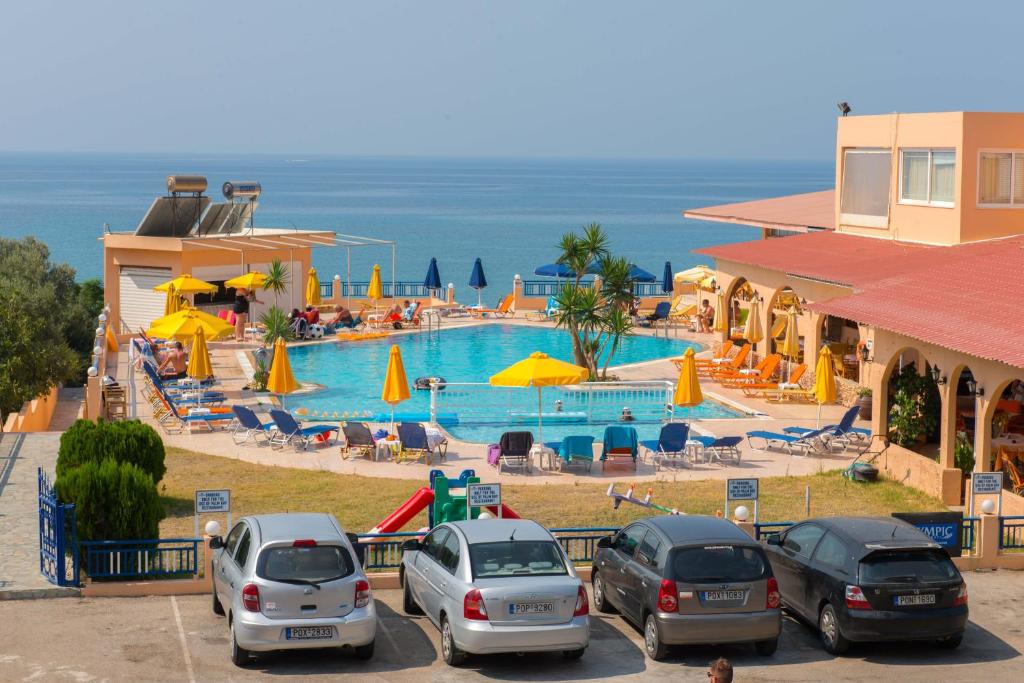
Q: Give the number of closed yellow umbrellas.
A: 11